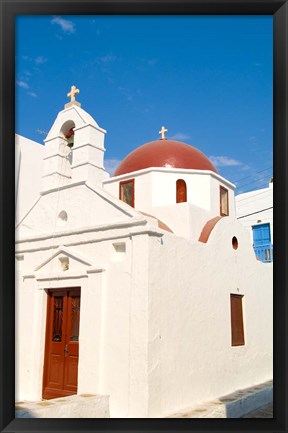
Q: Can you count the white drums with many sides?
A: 1